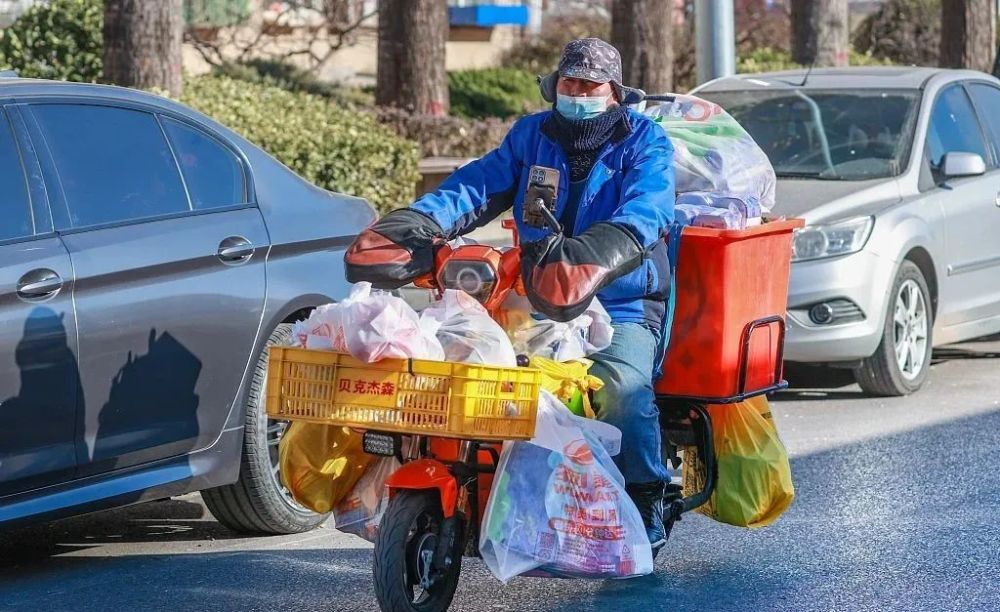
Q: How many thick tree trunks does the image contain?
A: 5